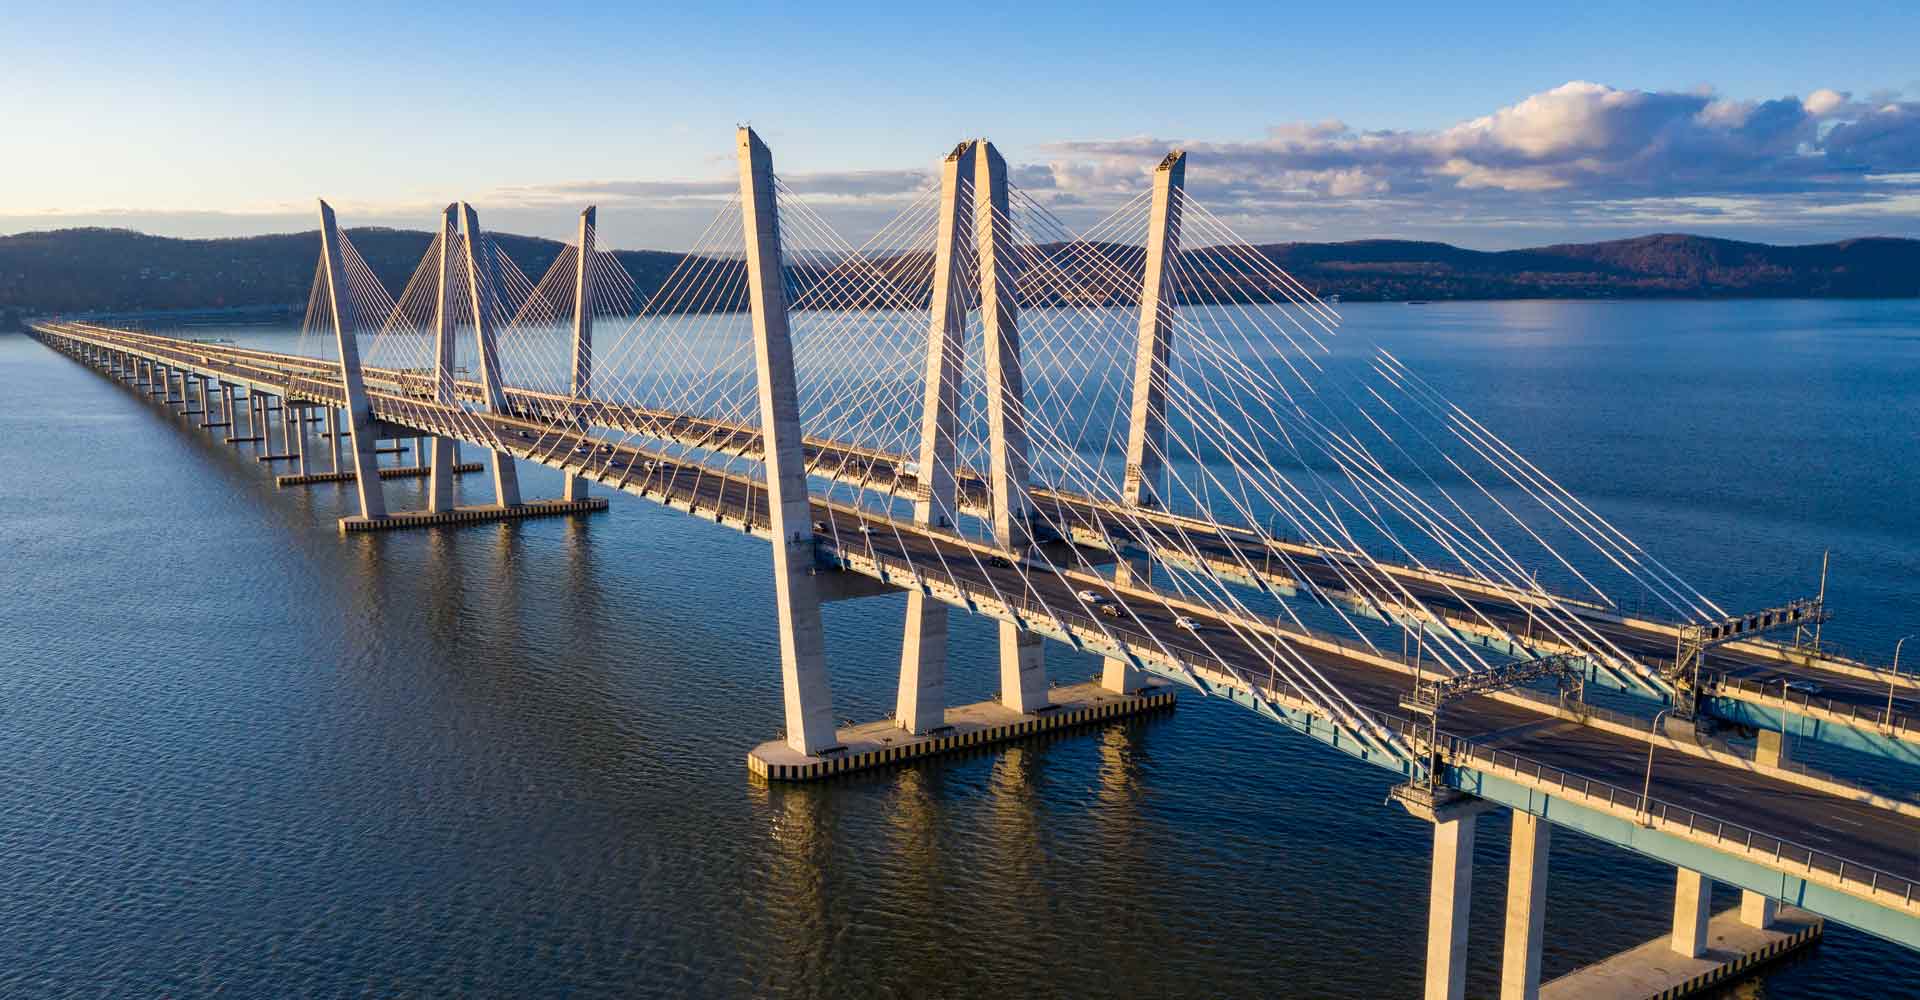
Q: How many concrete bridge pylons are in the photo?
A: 8